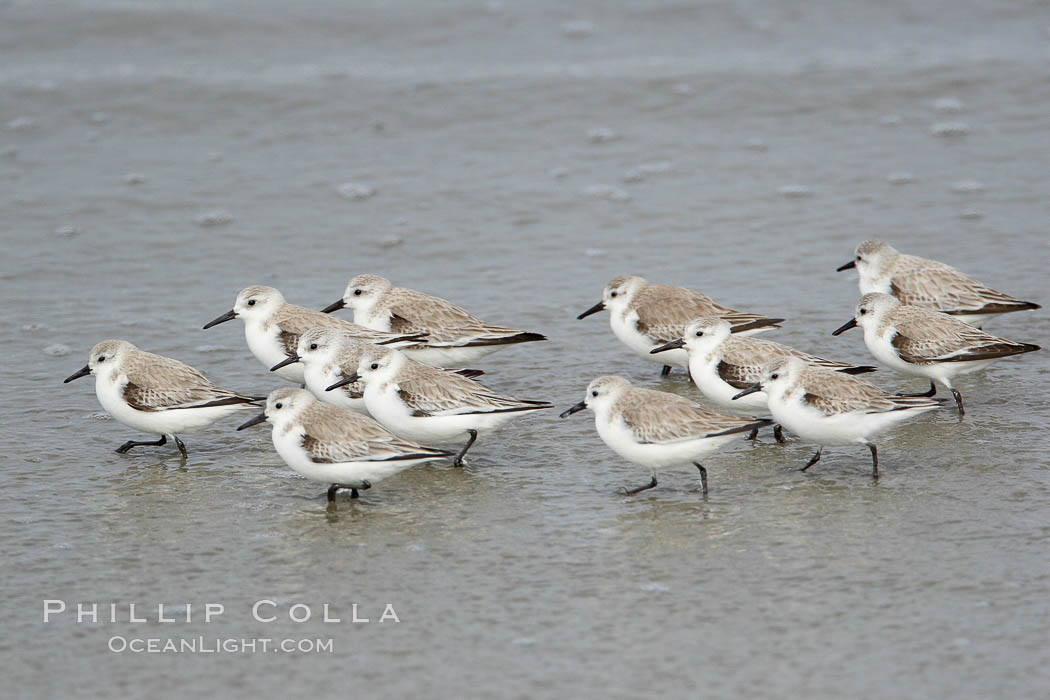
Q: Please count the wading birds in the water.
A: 12